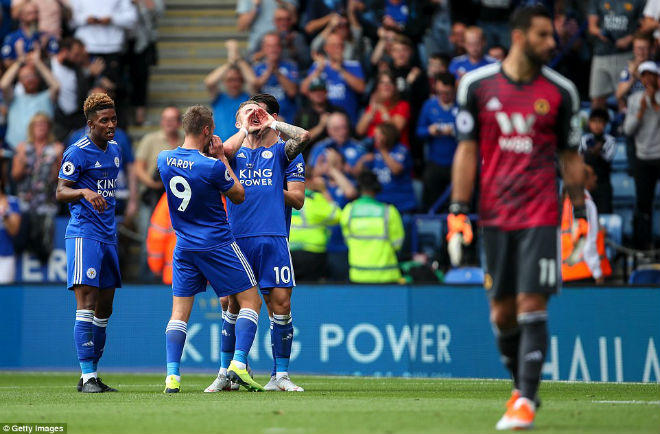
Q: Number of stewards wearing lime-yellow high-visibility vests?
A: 2